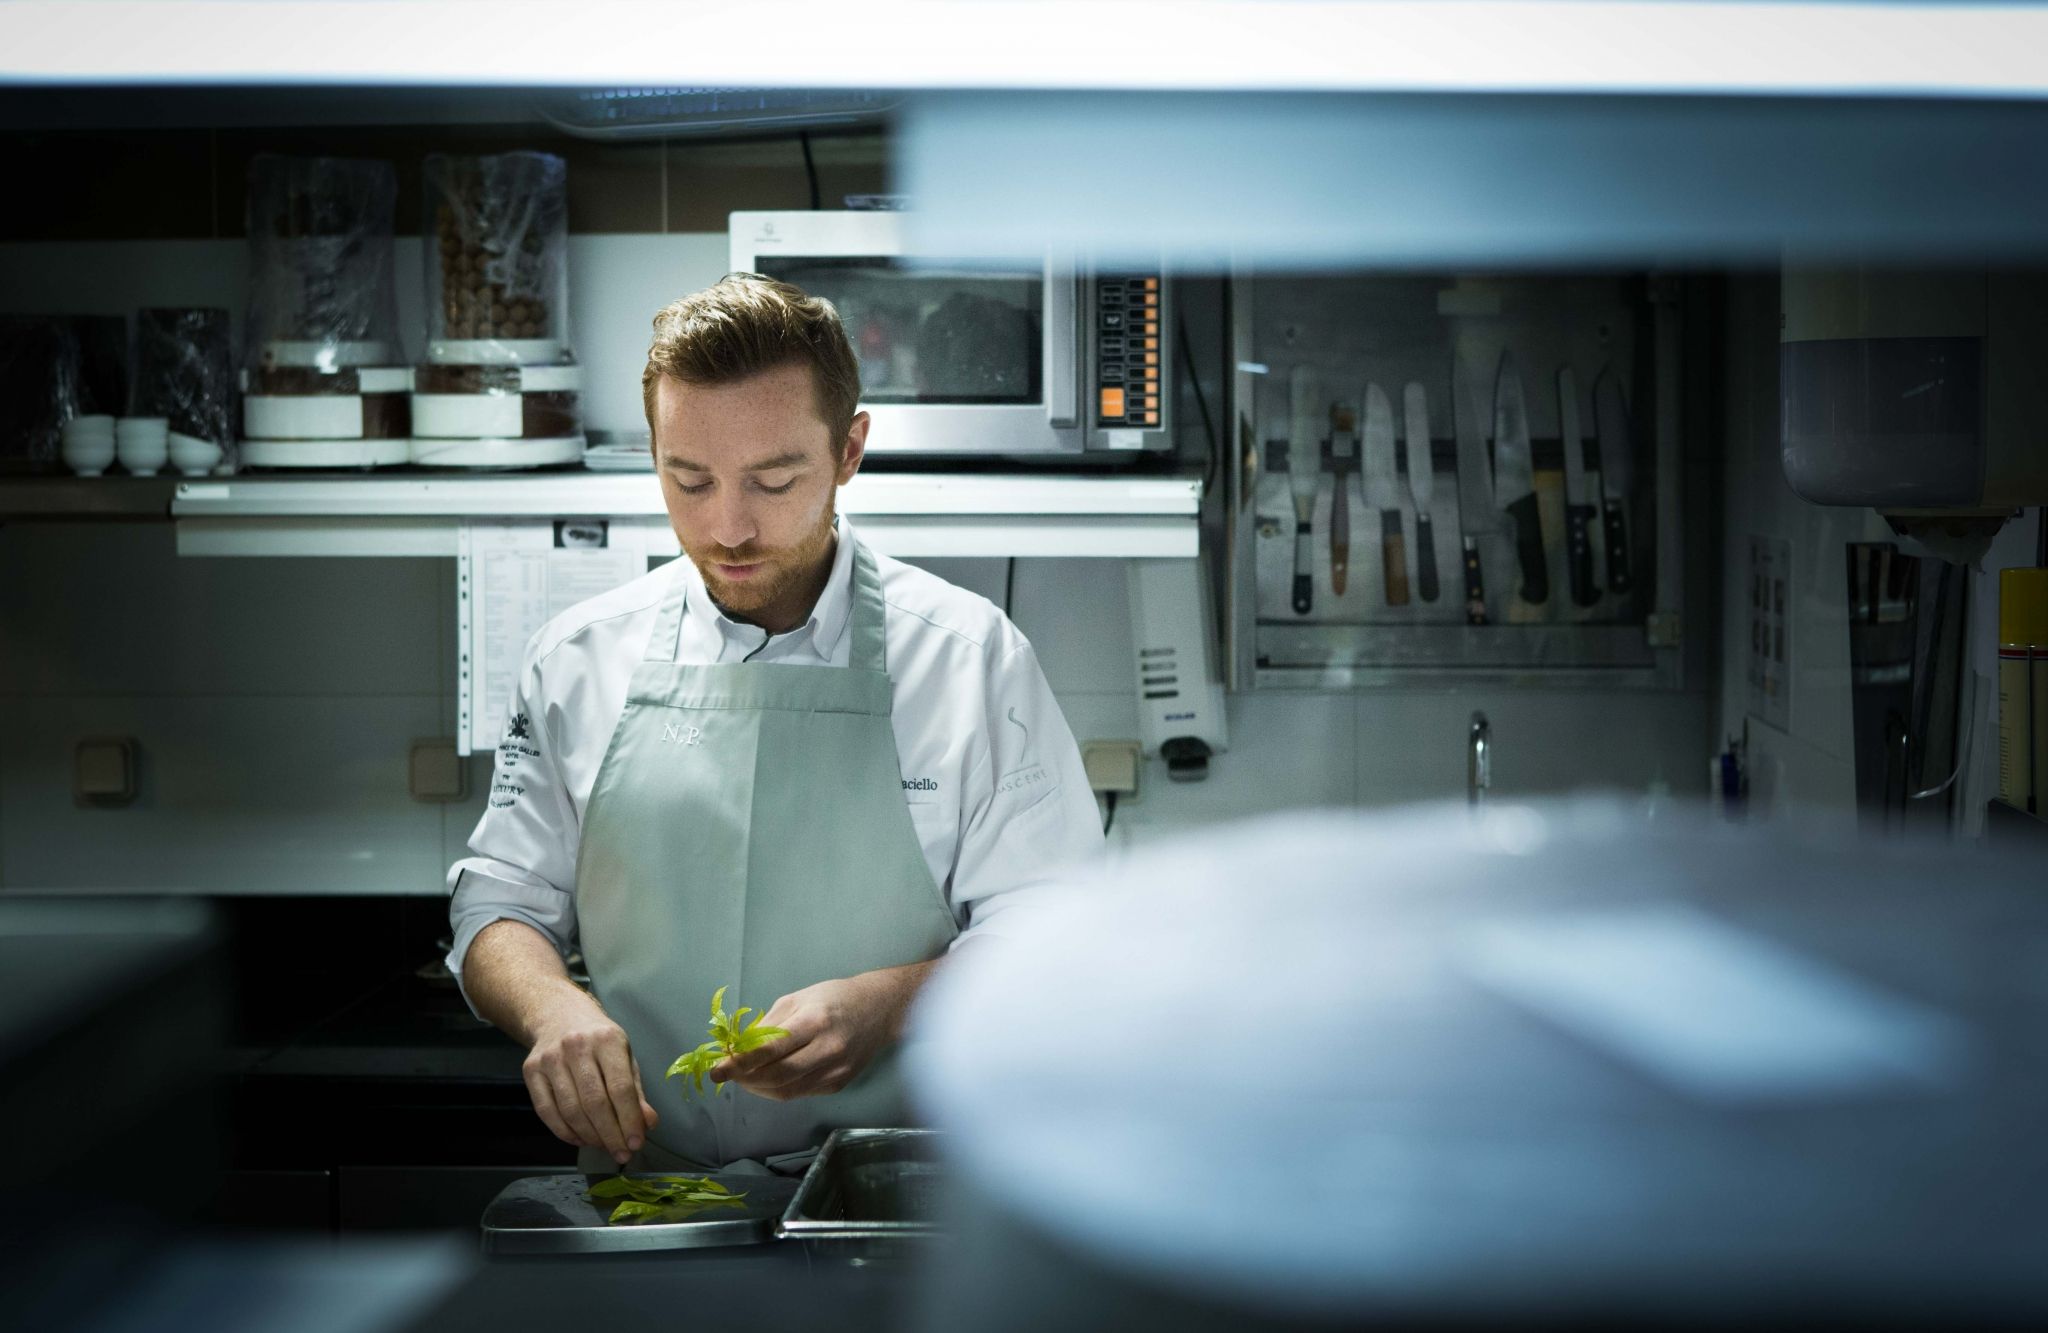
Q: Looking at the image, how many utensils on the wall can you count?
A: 8